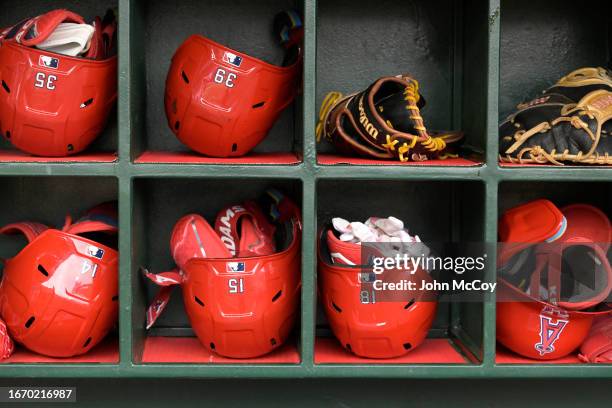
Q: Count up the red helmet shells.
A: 6